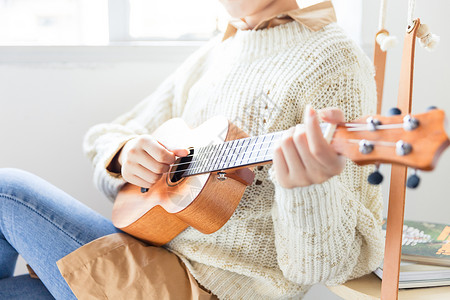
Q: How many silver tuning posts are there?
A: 4